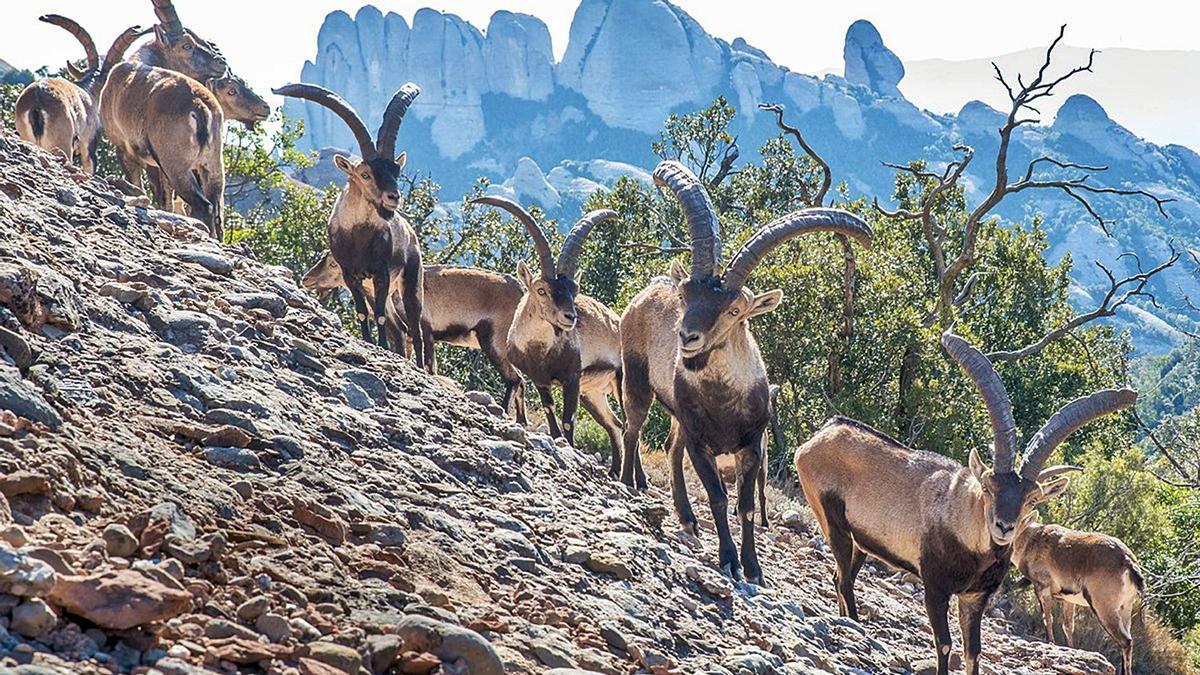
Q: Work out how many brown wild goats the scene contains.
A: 9